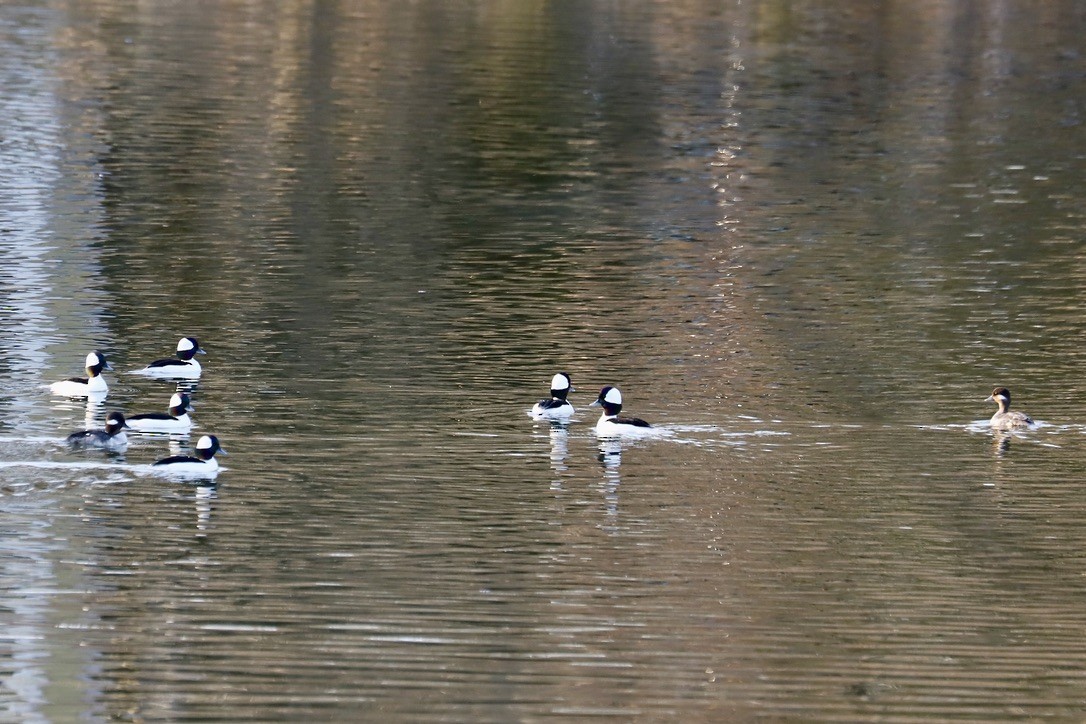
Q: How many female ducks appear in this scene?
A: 2